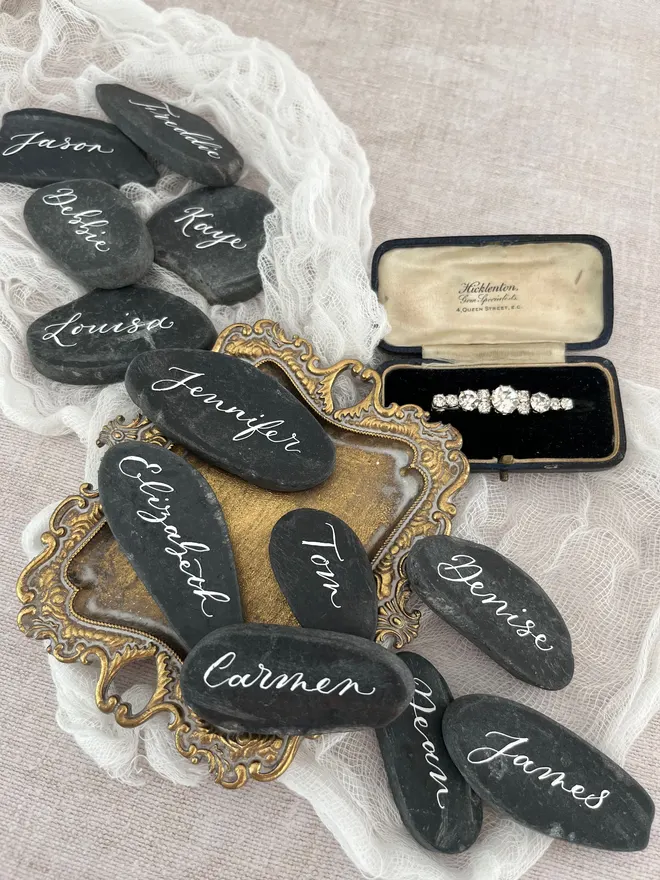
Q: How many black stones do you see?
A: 12